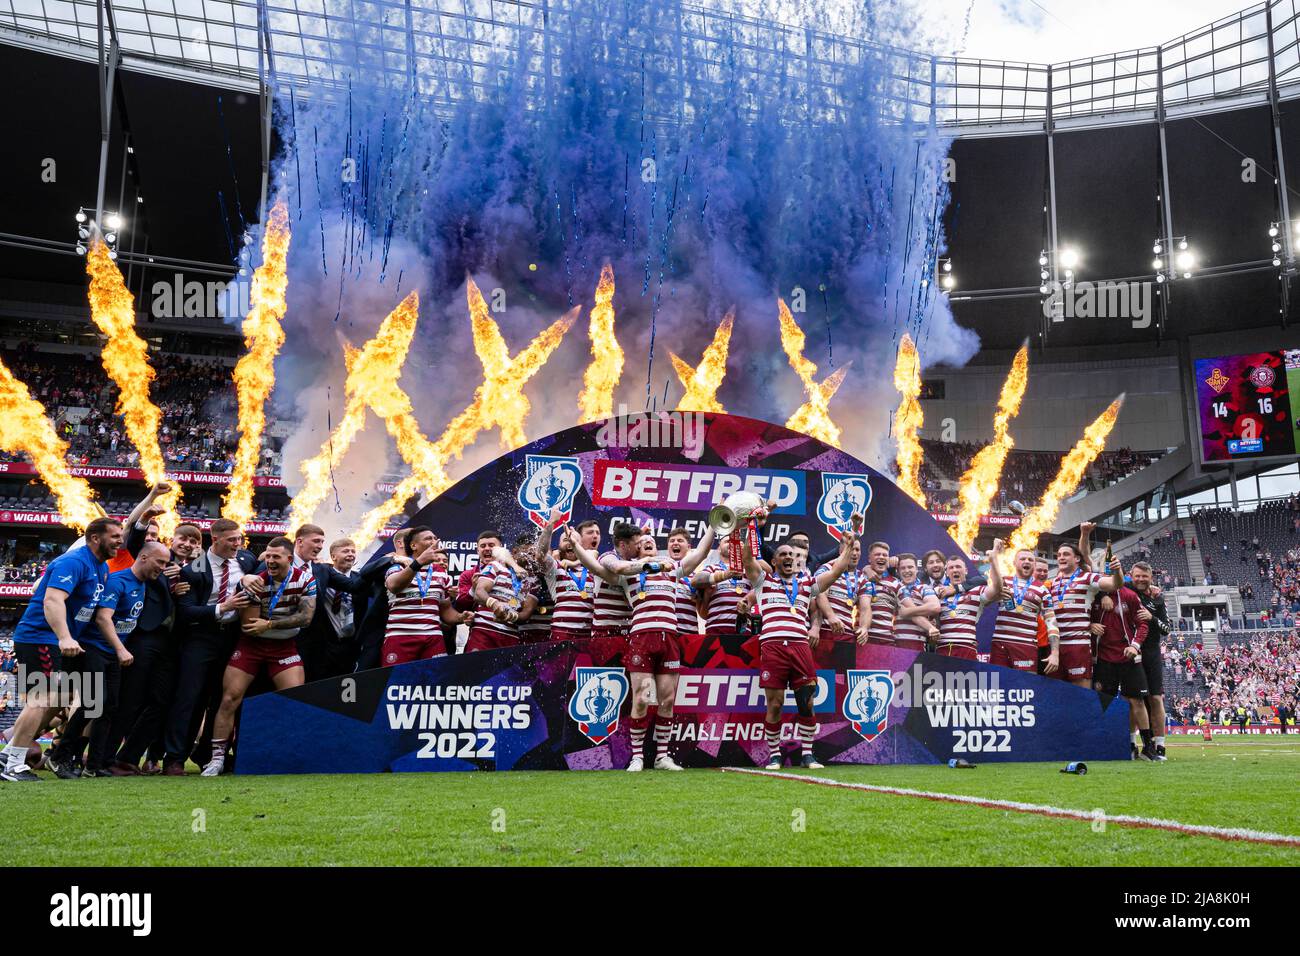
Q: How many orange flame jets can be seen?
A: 15